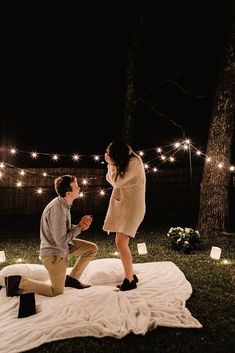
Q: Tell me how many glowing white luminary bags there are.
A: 3